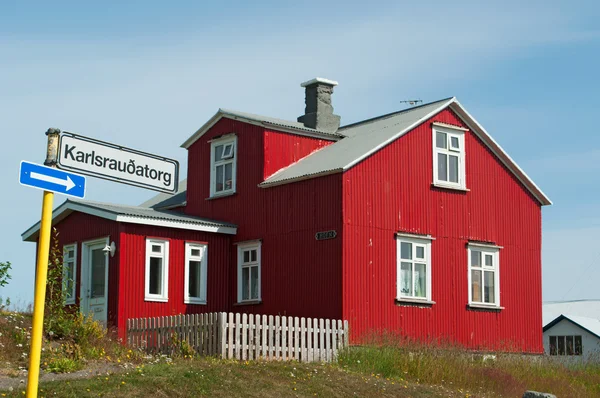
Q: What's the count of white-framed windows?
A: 8